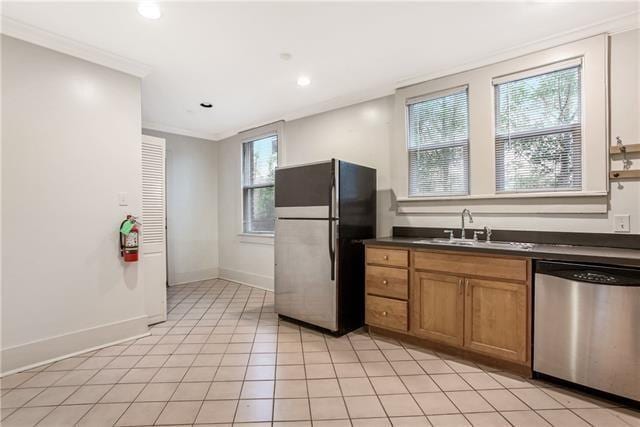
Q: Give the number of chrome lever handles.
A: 2